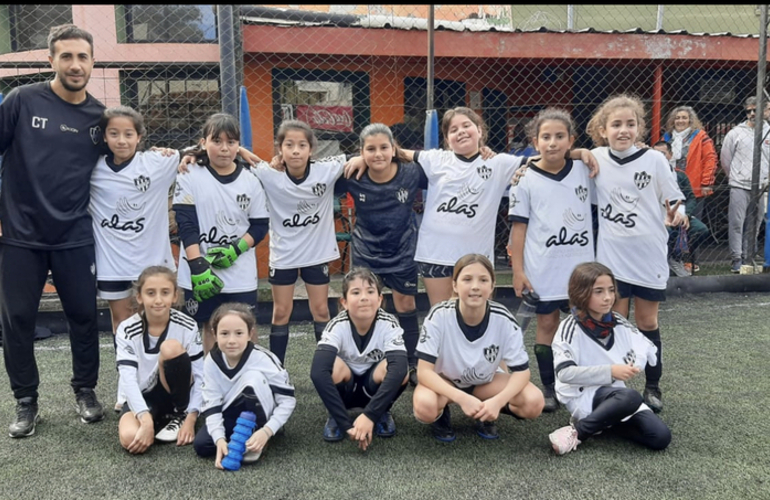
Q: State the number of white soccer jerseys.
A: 11